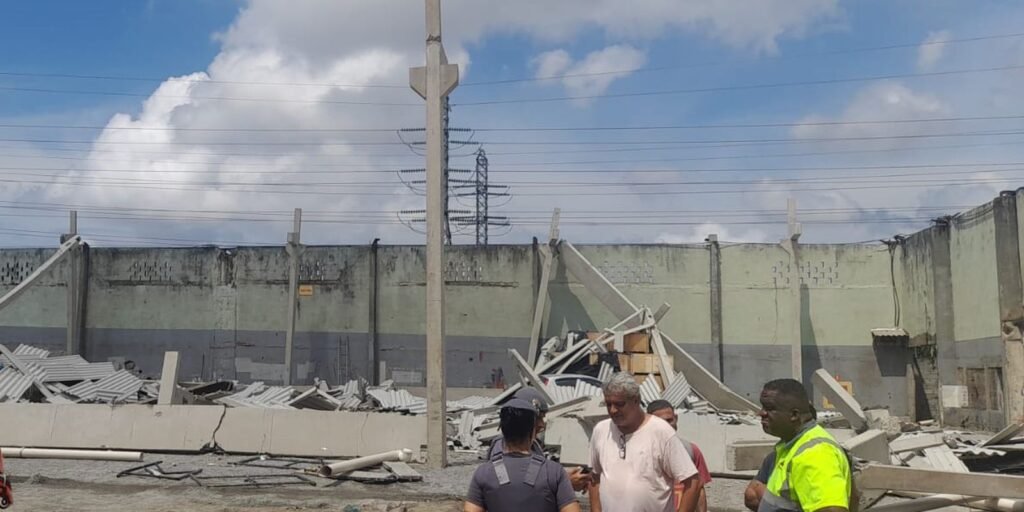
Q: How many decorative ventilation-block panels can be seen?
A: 6